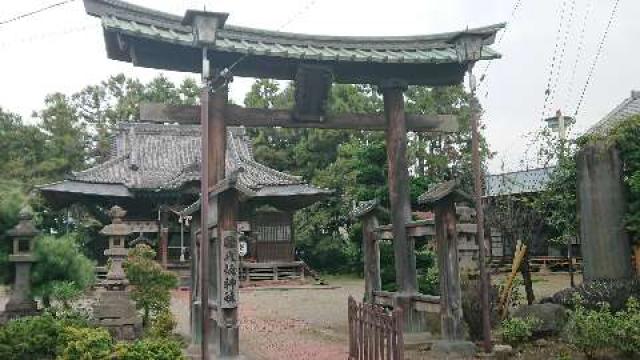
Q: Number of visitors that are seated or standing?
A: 0